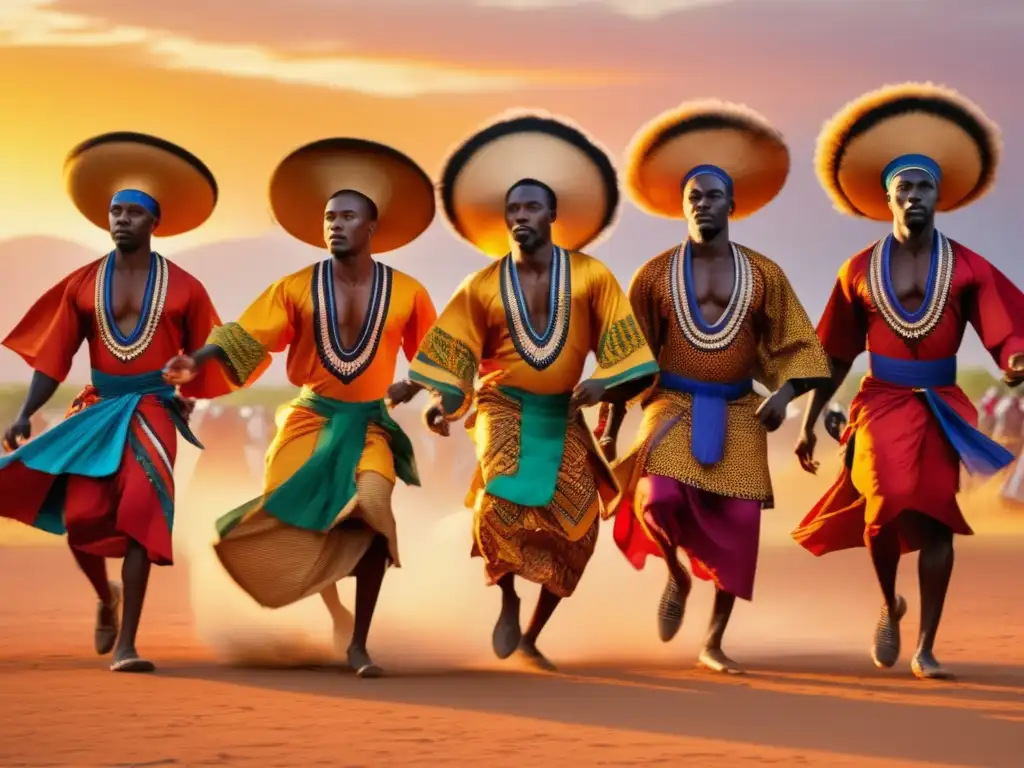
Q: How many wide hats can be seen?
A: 5